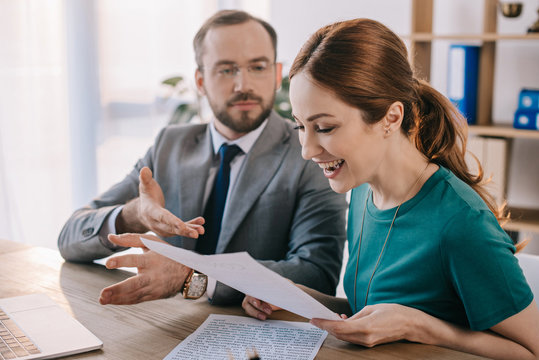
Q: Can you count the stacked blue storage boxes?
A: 2